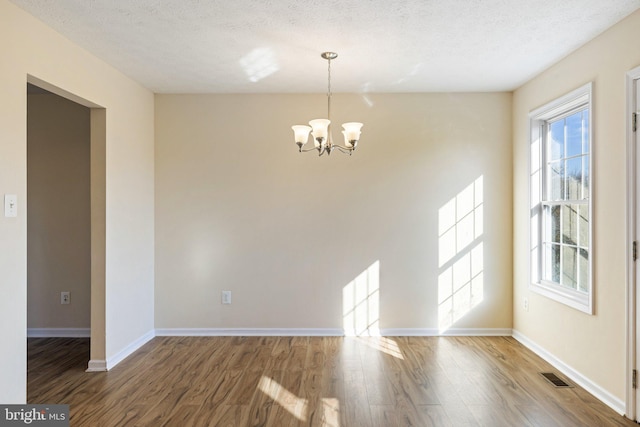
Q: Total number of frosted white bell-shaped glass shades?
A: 5